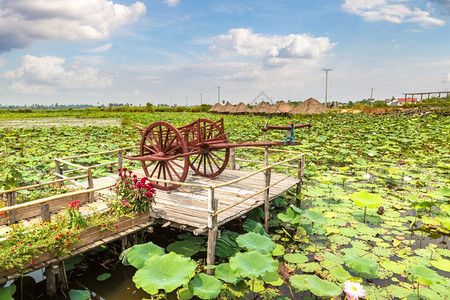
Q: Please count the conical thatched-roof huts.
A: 6